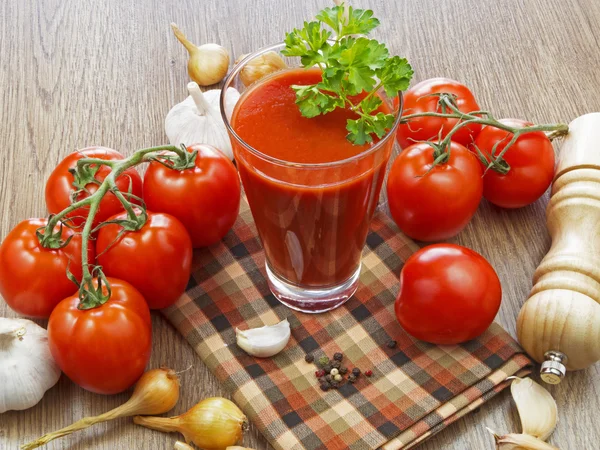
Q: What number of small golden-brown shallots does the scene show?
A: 4